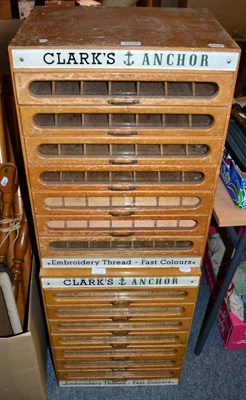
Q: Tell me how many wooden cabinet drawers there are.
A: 14